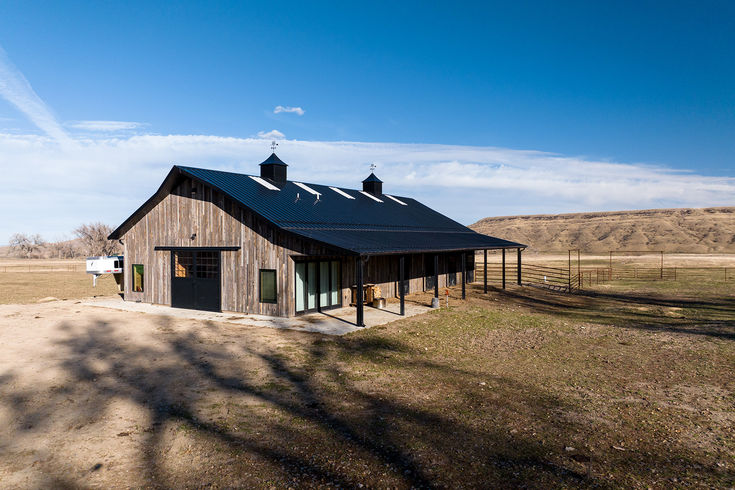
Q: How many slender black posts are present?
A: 7